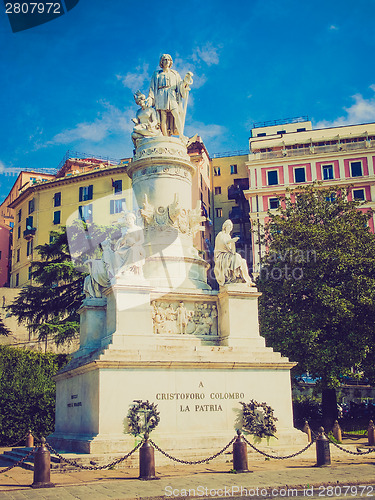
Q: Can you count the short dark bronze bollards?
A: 8